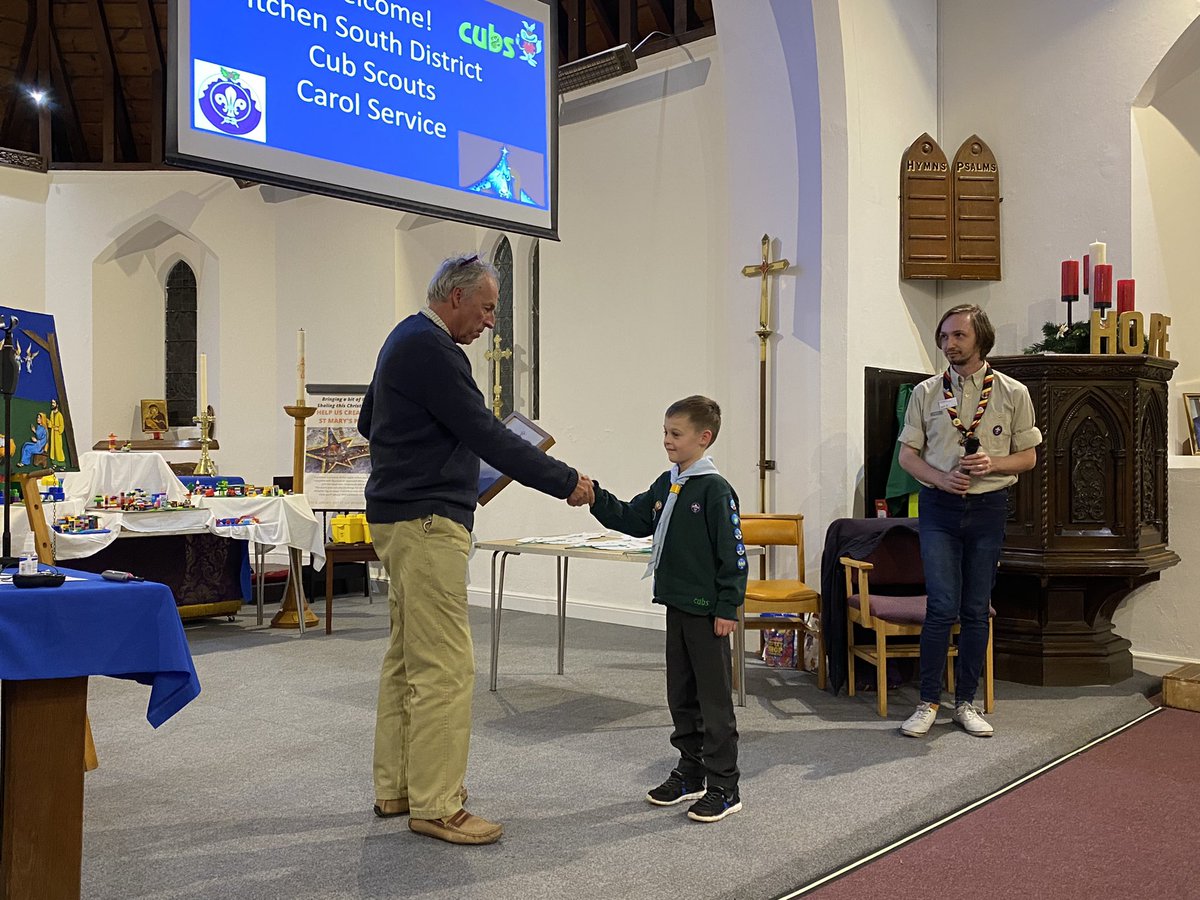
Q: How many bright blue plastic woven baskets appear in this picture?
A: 0